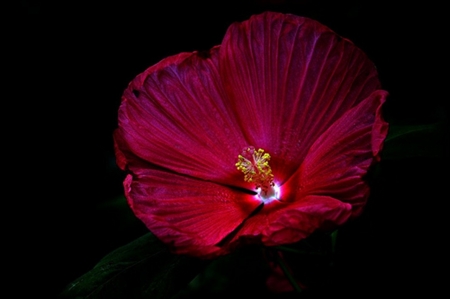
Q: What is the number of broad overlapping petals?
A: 5